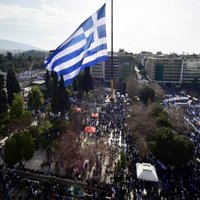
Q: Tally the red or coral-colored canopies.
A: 3